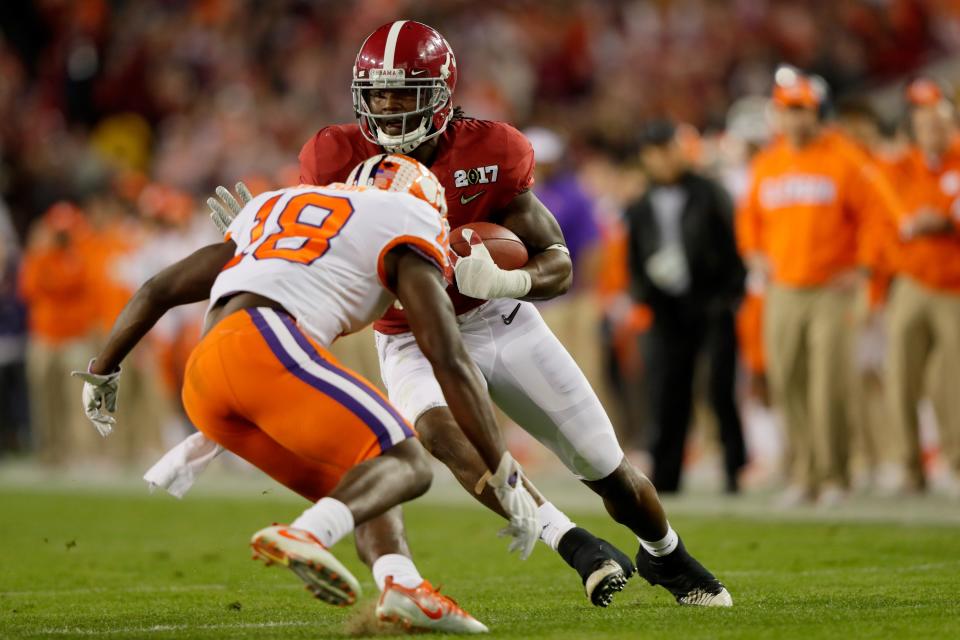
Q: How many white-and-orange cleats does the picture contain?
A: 2